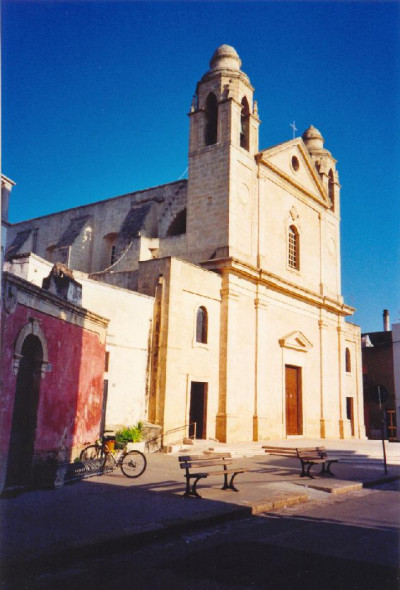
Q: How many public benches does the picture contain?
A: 2